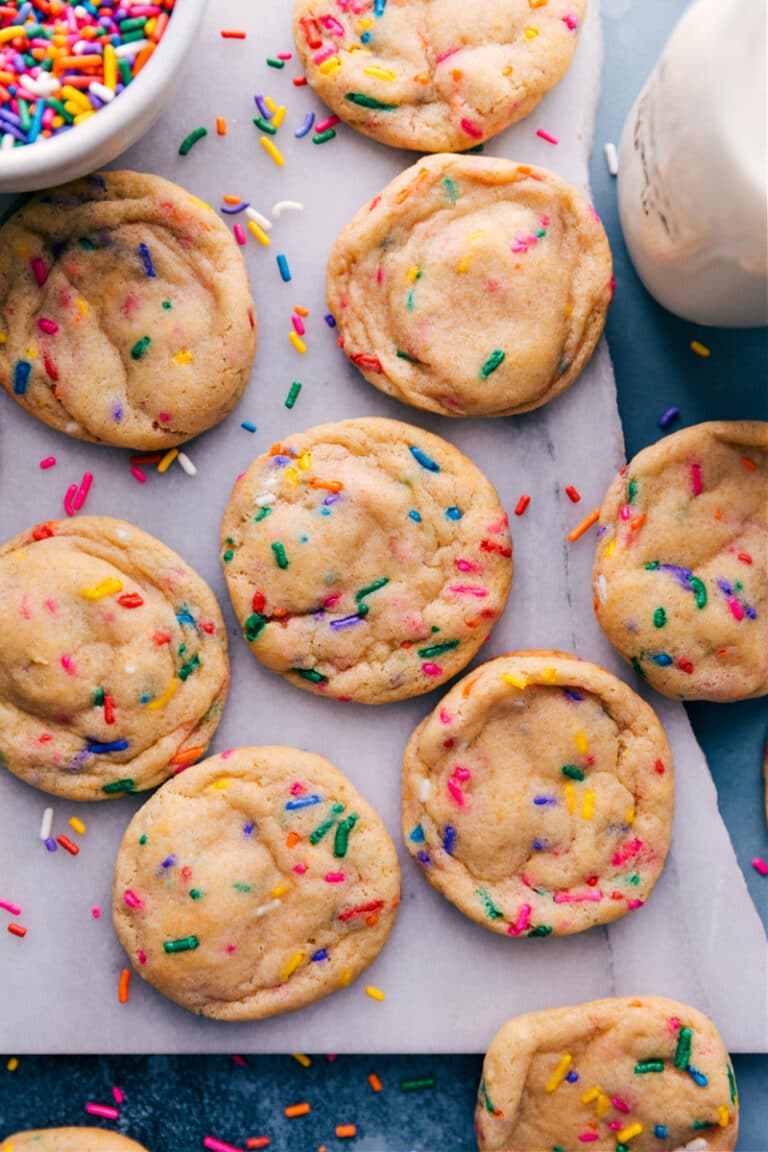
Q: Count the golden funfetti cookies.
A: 10